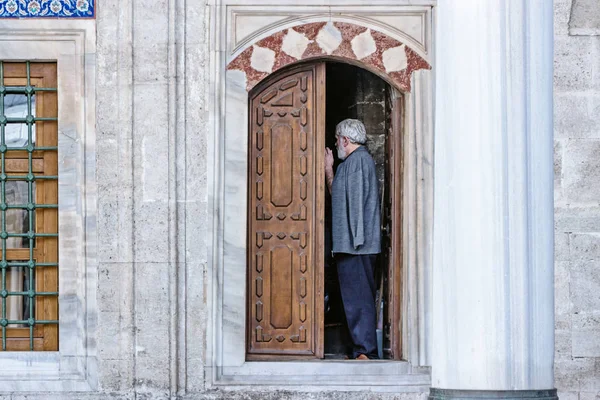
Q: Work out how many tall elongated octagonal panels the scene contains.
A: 2